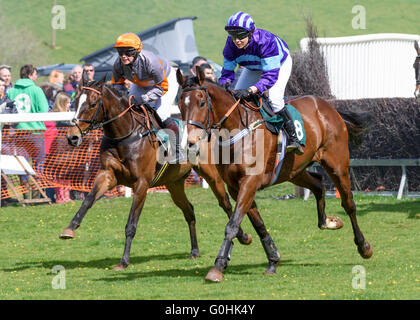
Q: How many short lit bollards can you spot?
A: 0